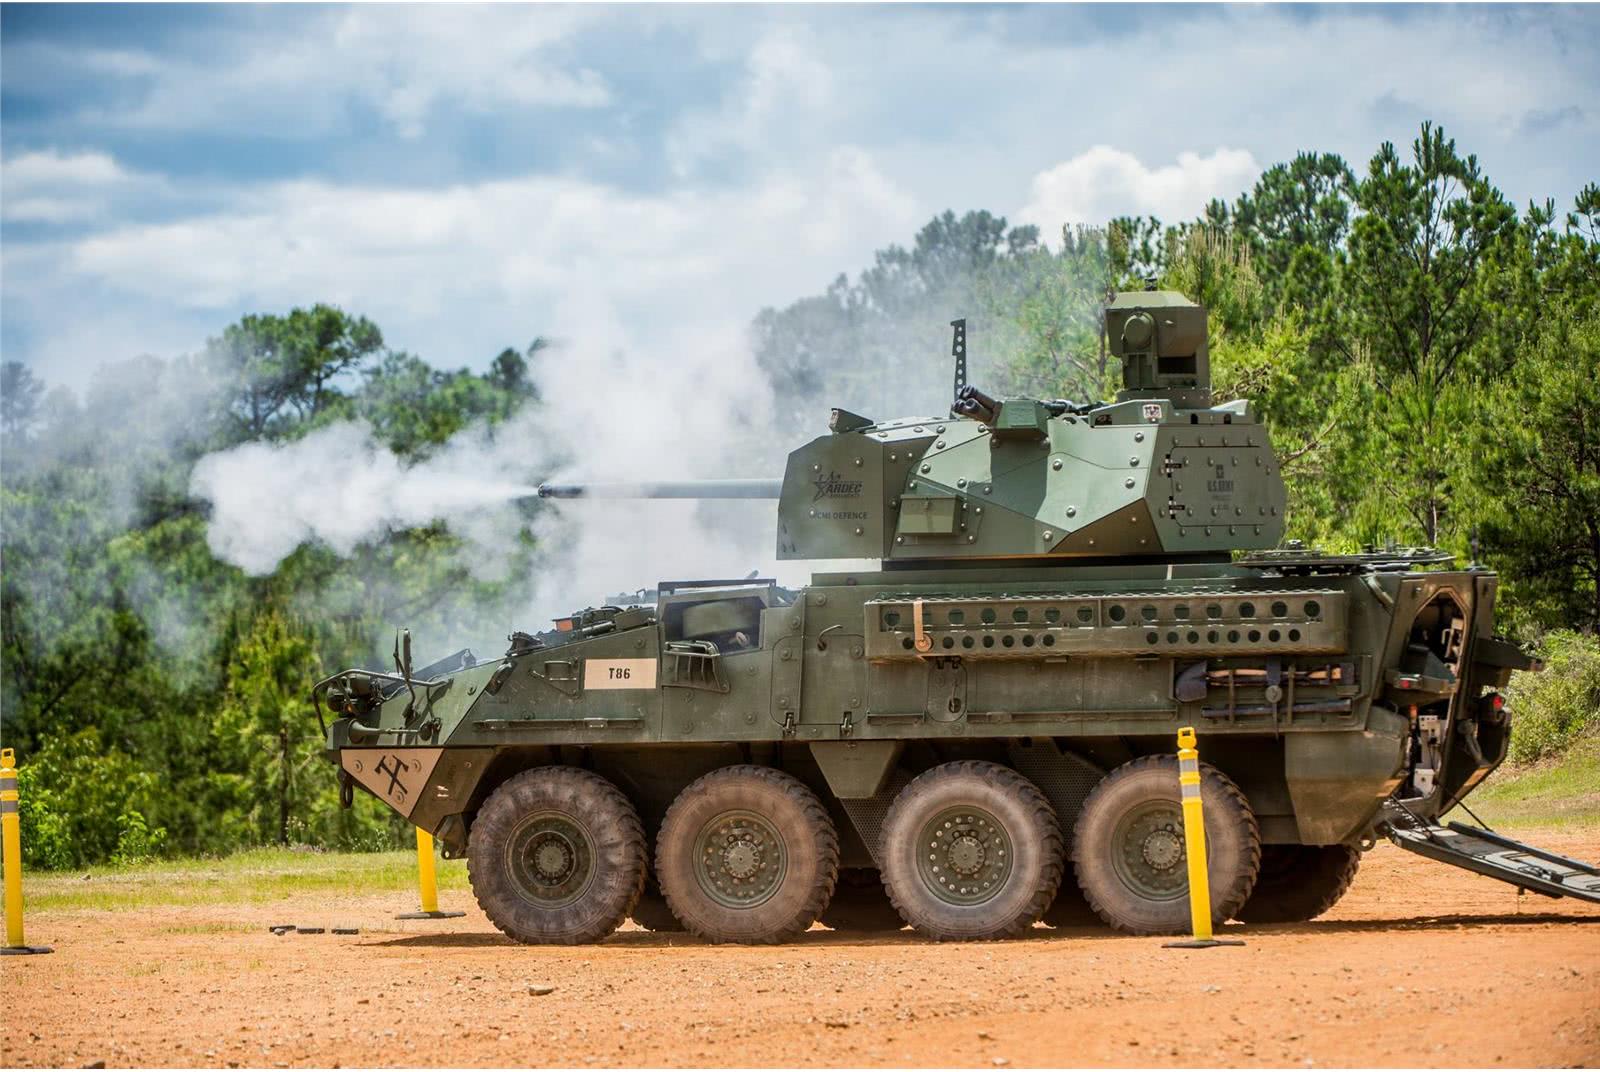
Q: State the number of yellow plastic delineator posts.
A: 3